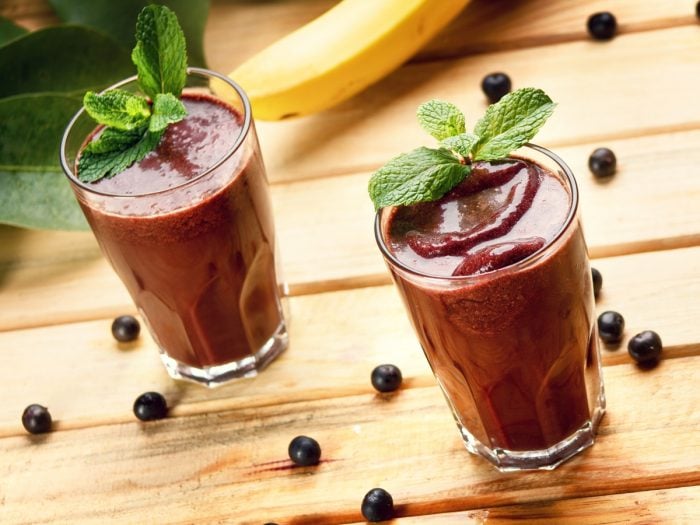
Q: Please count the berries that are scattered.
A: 12